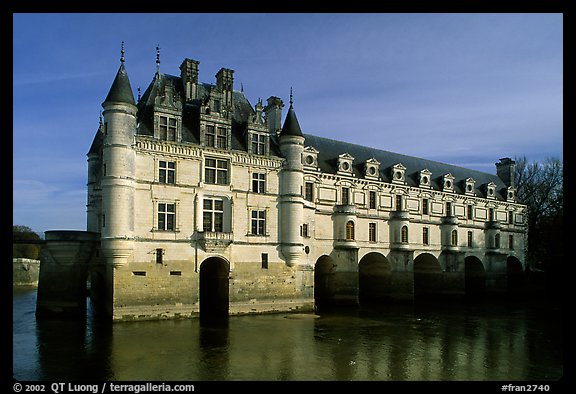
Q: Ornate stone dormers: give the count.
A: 12